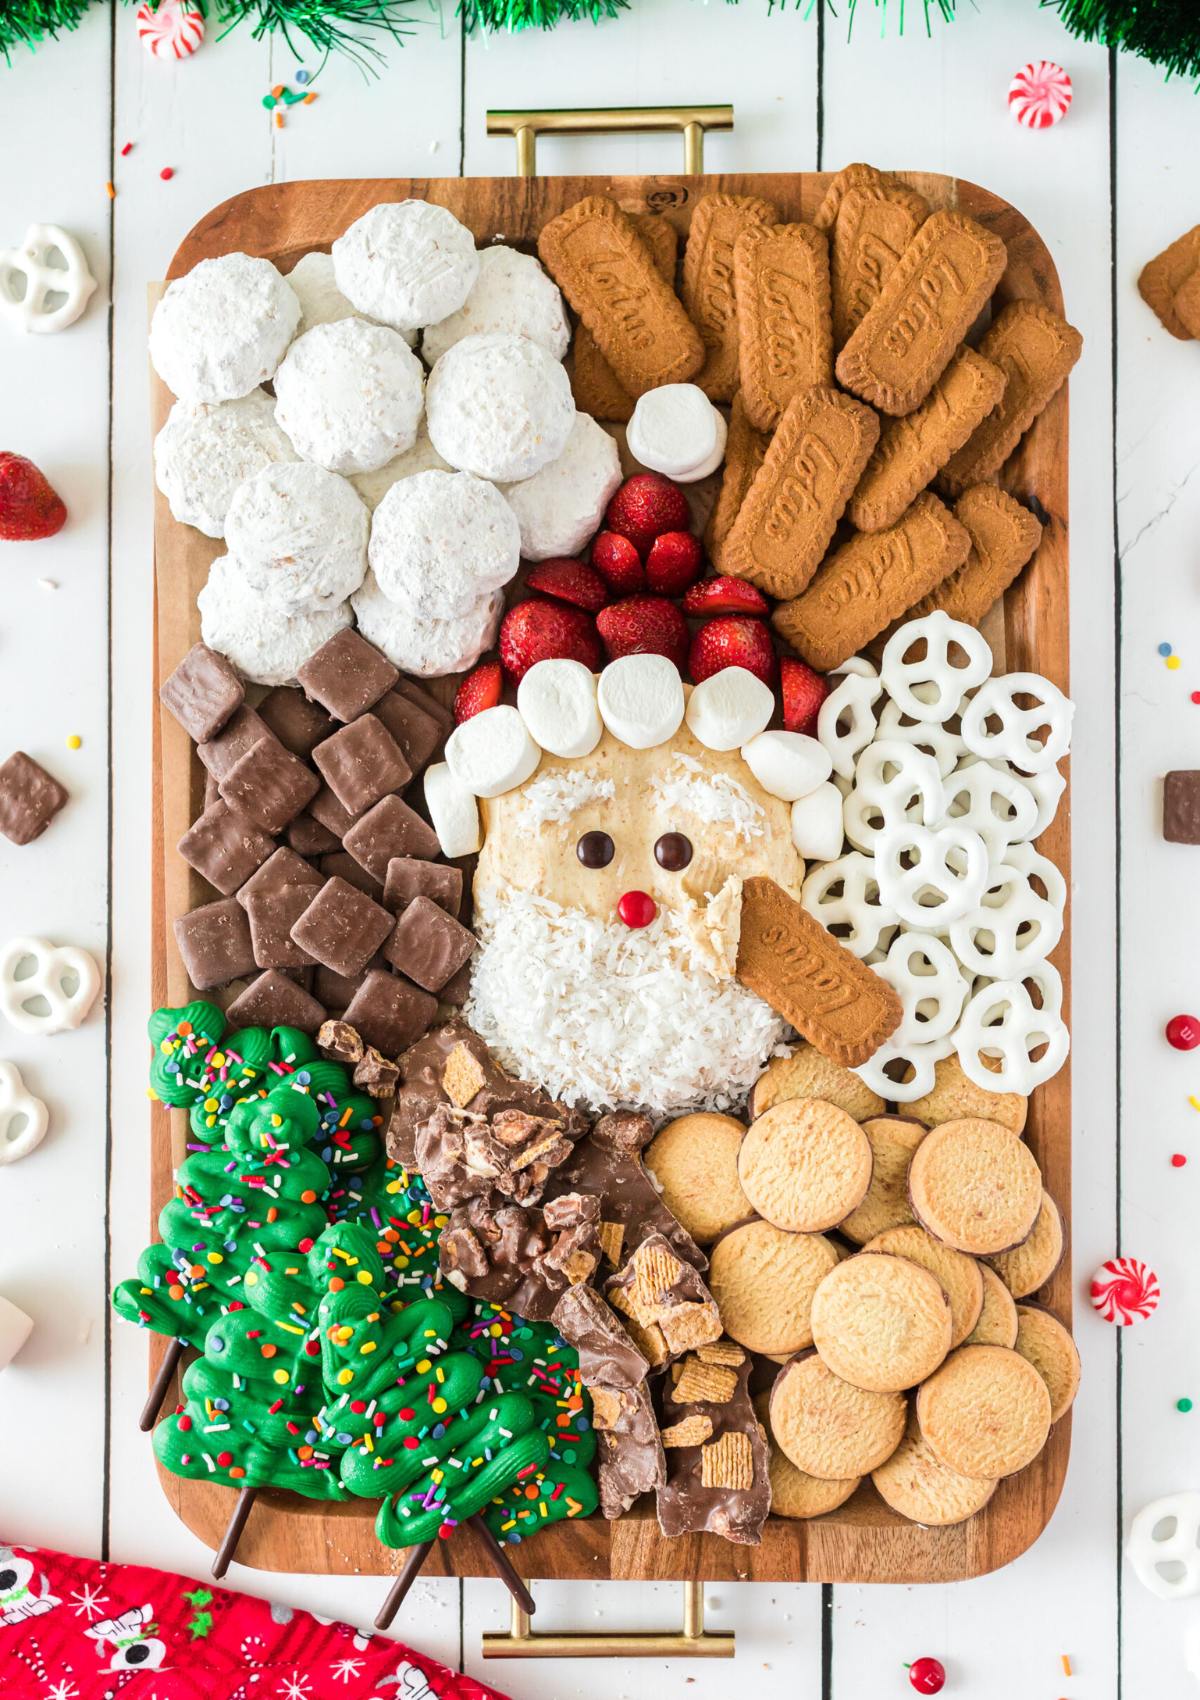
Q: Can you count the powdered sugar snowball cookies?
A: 13